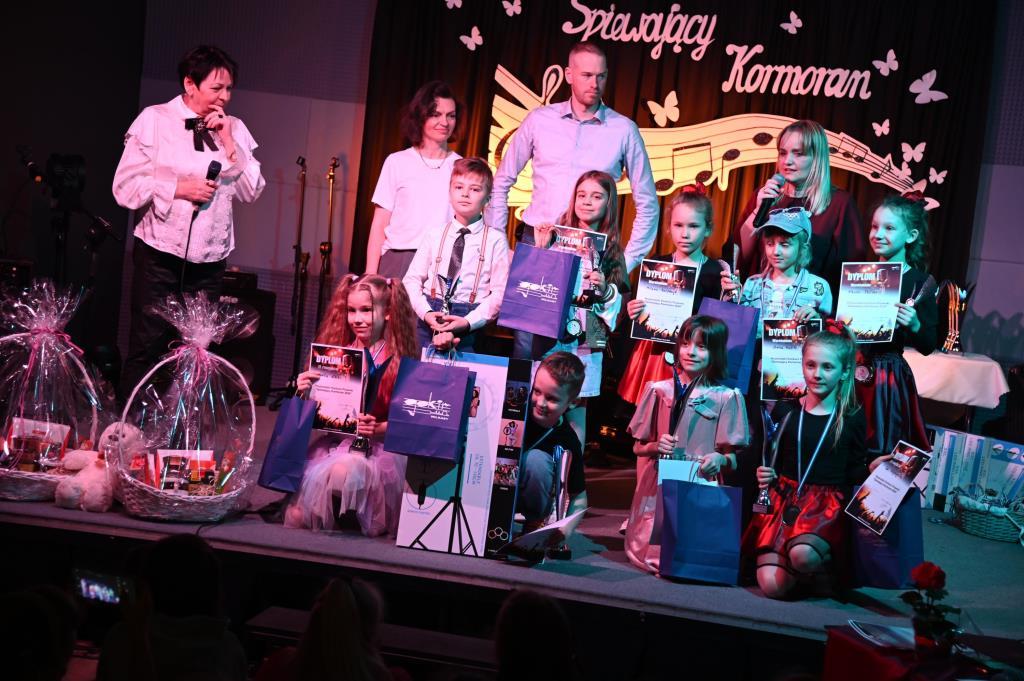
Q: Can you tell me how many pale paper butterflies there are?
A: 12